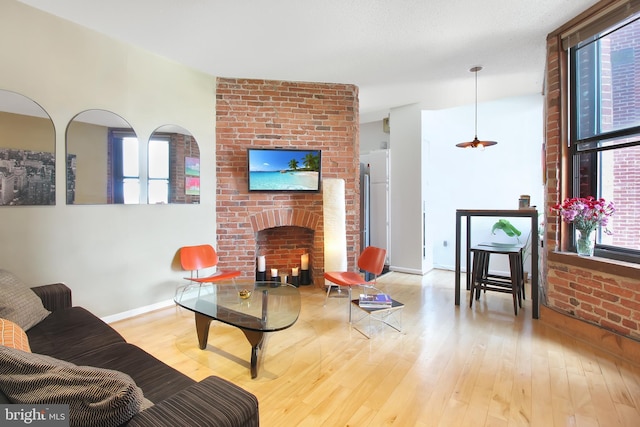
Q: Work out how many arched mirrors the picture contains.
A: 3